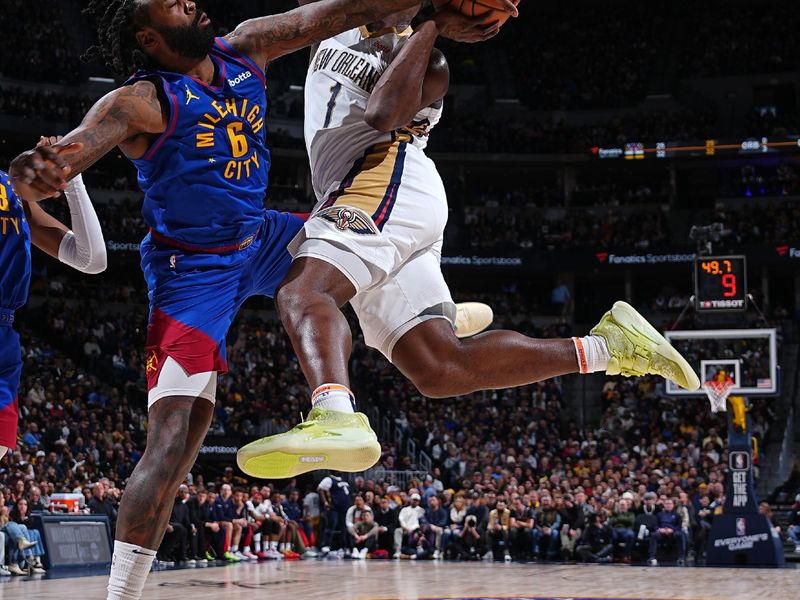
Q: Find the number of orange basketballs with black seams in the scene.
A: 1